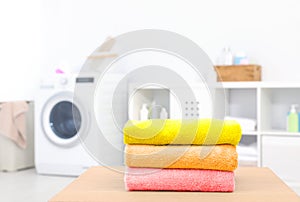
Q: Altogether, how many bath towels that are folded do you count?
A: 3